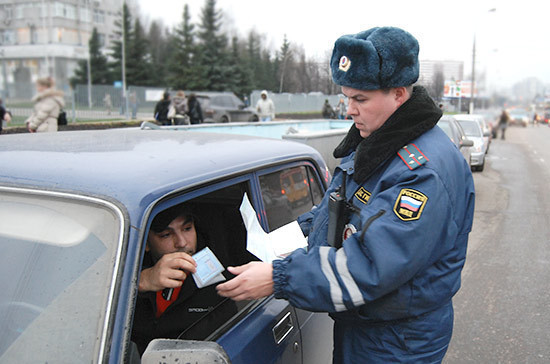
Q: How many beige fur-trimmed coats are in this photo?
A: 1